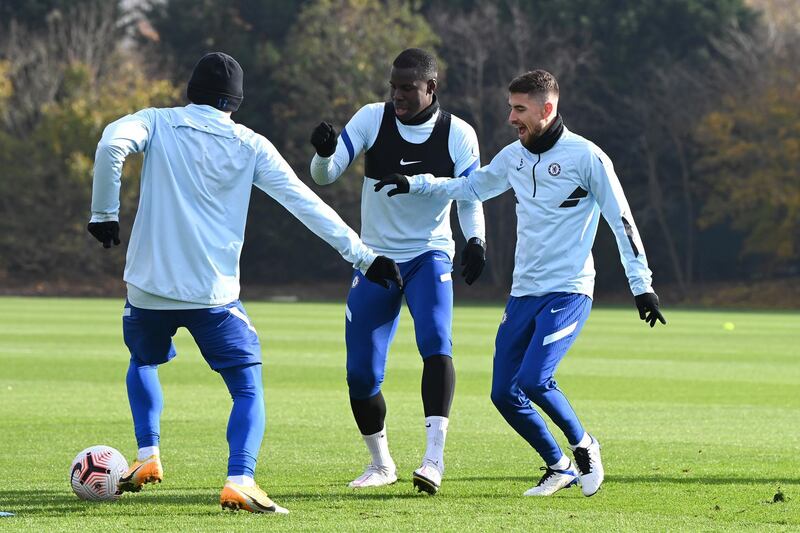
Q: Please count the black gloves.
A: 6